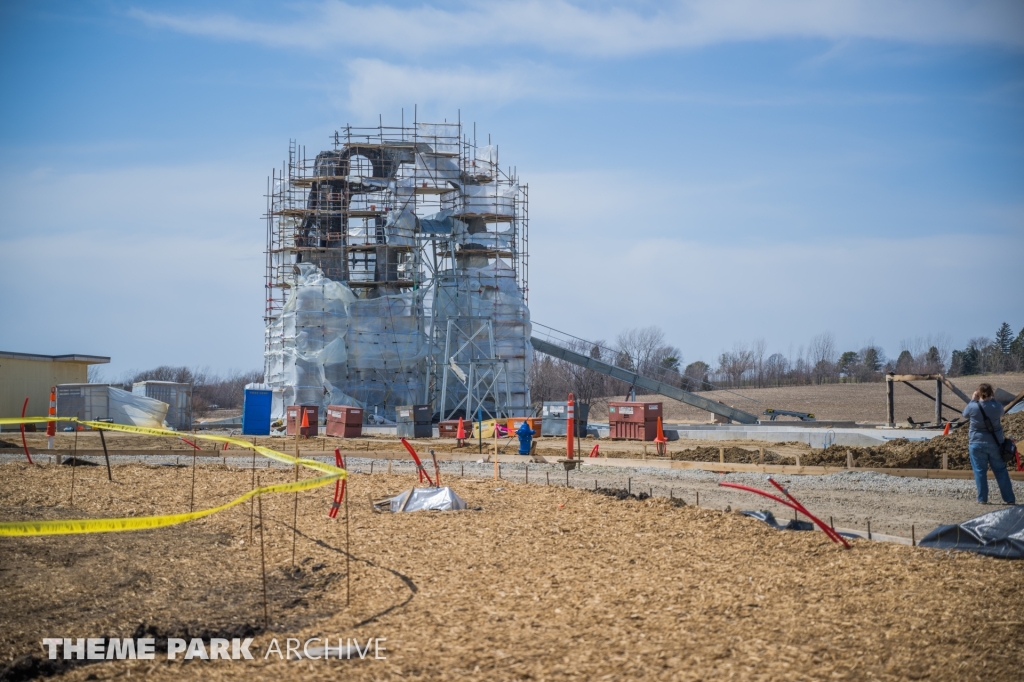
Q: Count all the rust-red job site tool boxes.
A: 4